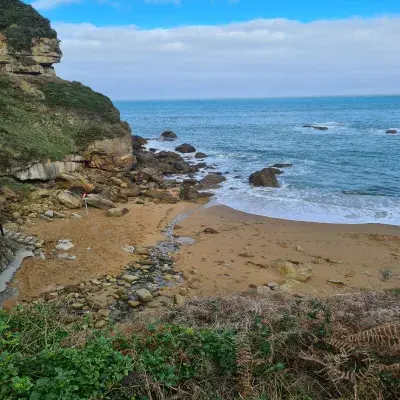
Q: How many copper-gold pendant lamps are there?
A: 0